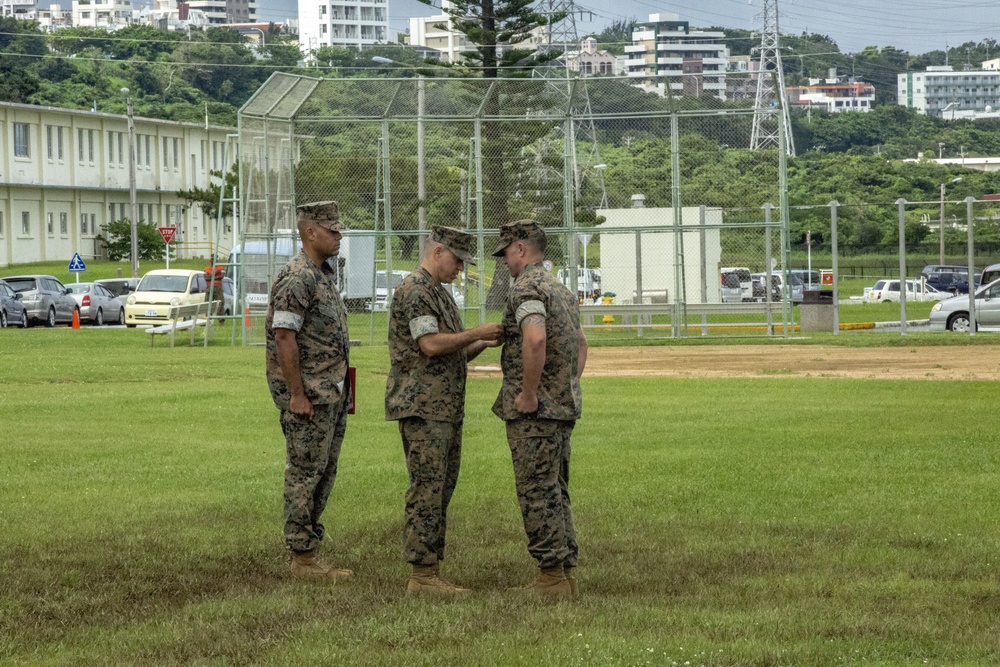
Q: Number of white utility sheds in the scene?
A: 1